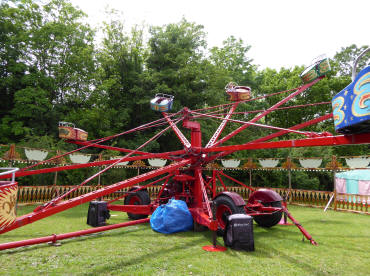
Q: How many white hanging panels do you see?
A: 8